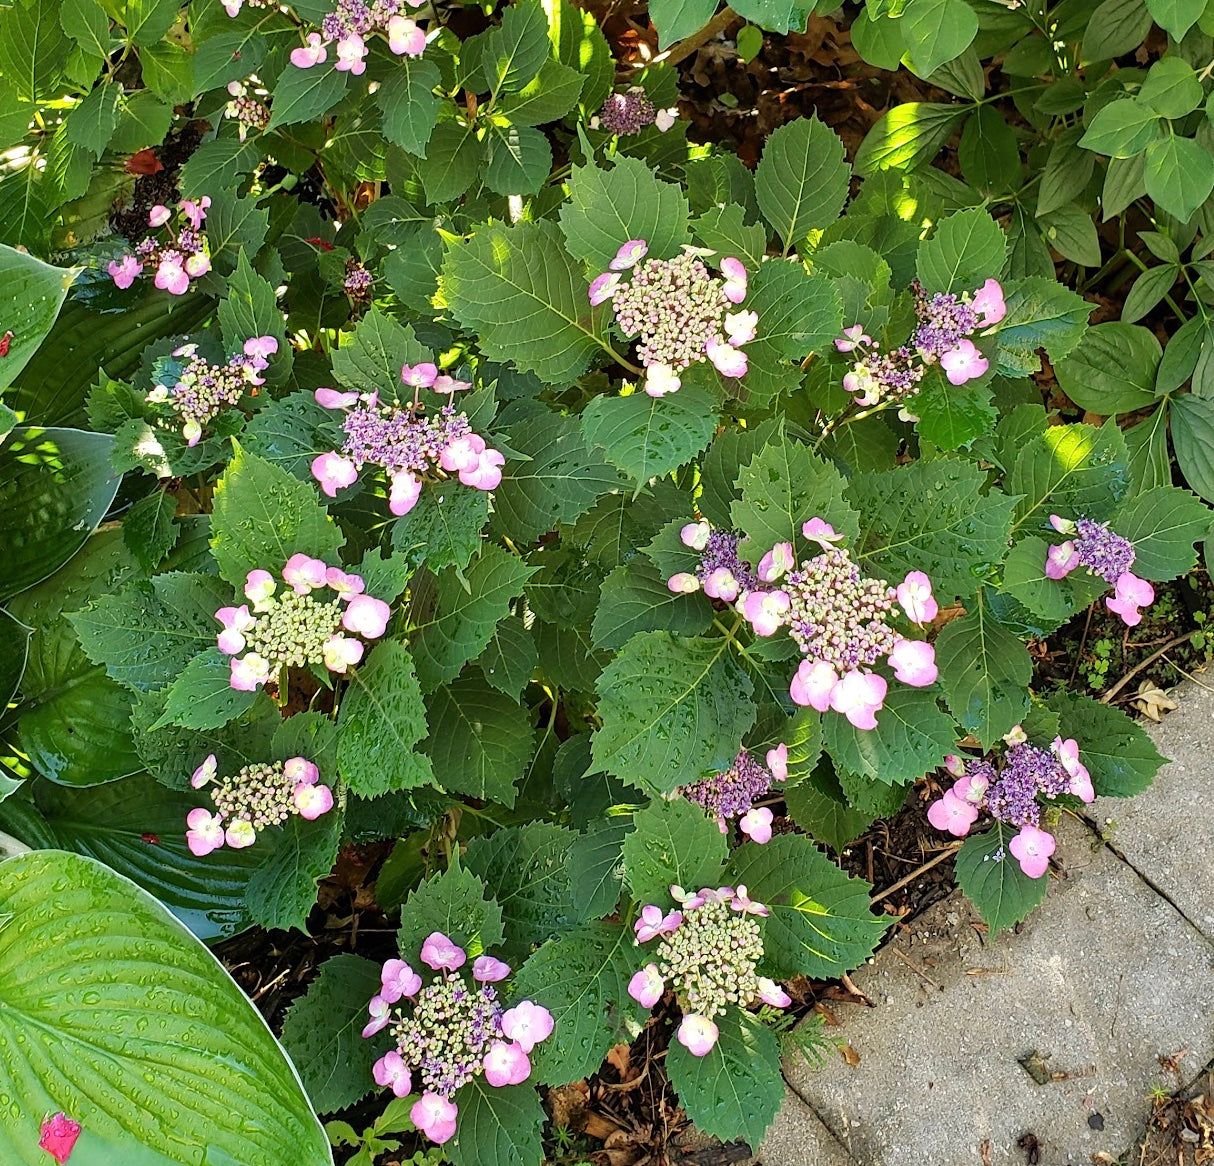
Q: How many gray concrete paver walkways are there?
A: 1